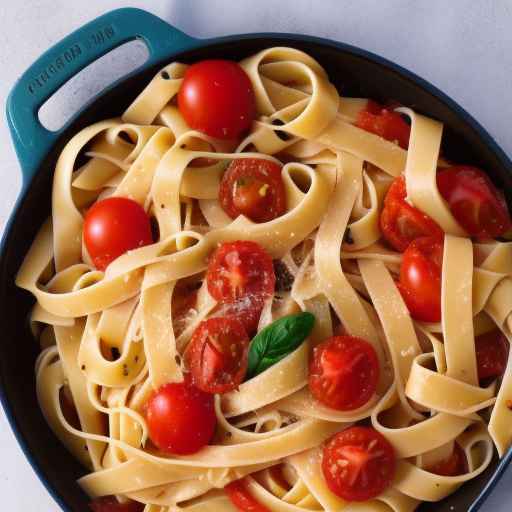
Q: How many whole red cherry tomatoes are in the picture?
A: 3